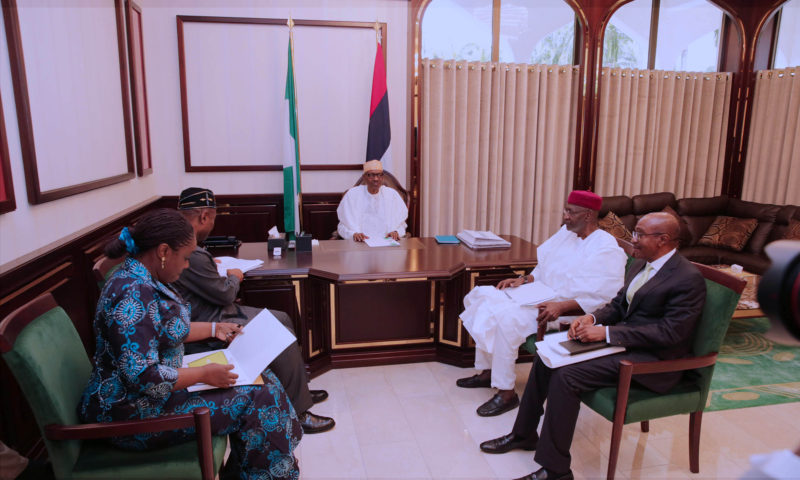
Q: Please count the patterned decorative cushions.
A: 3